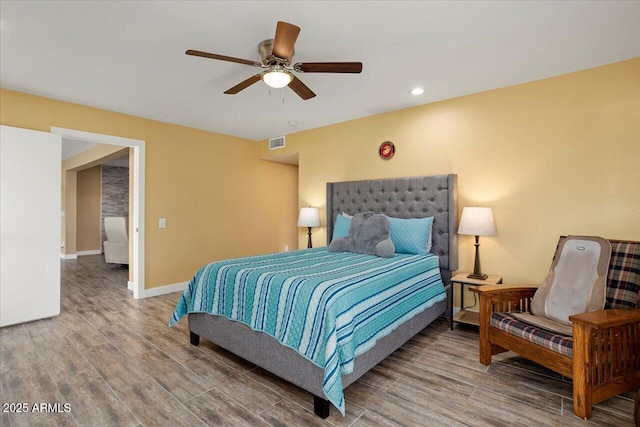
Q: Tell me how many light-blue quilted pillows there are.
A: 2